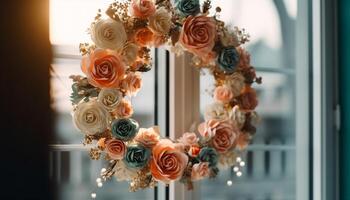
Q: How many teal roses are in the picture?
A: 5